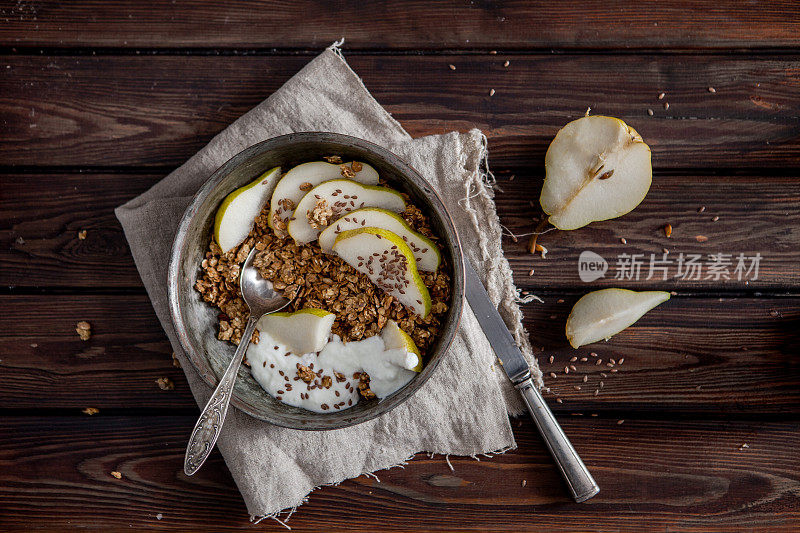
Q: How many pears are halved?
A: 1